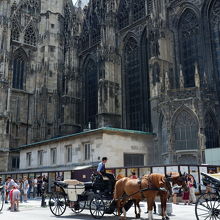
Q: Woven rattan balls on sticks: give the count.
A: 0